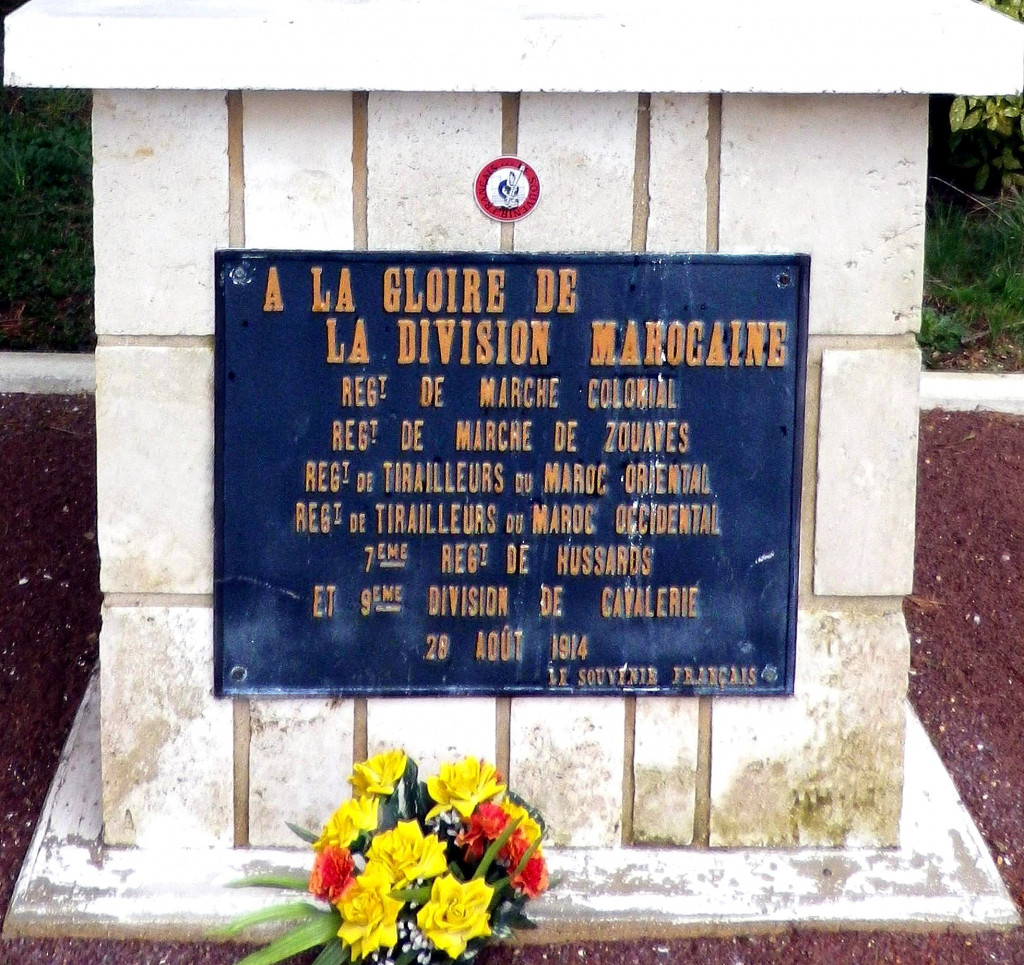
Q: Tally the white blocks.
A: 14